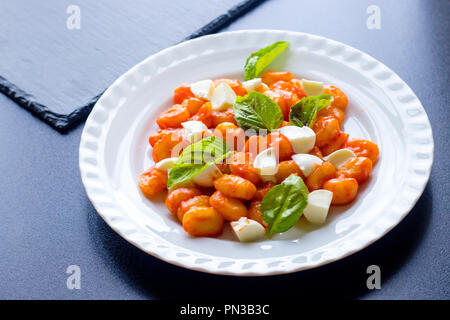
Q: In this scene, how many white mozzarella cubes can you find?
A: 13